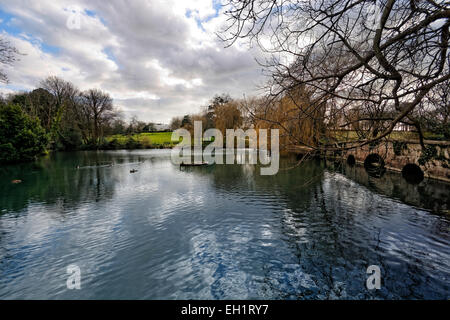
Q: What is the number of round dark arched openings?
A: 3